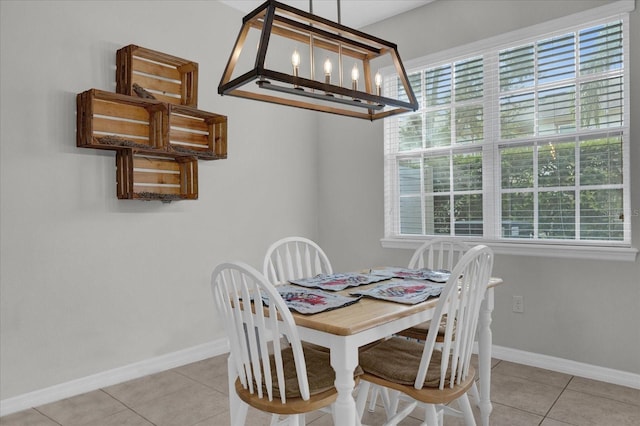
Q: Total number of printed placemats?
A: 4